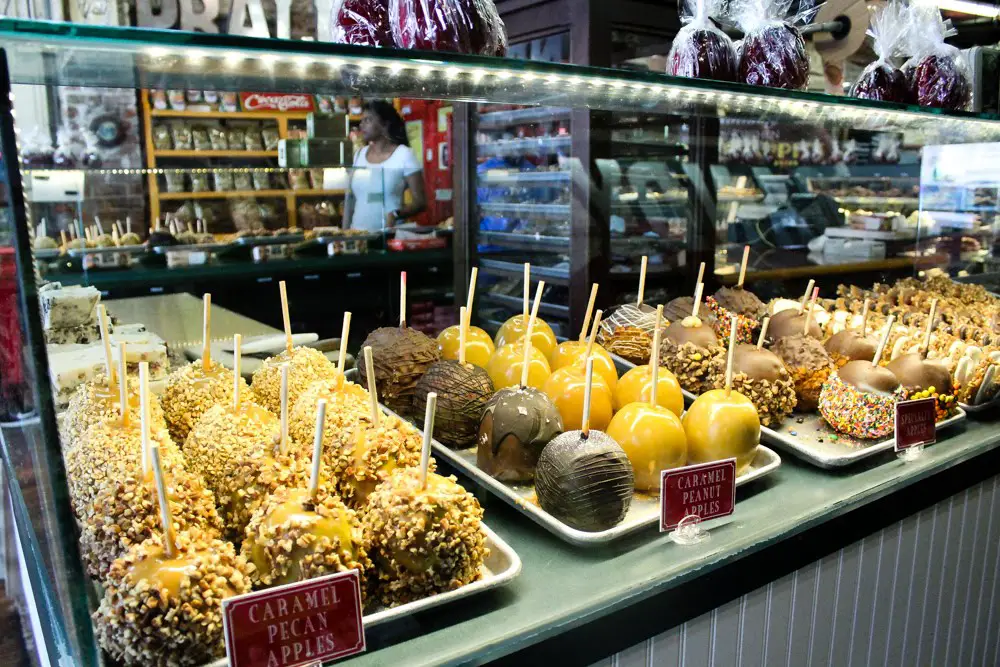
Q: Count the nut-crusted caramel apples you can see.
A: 12